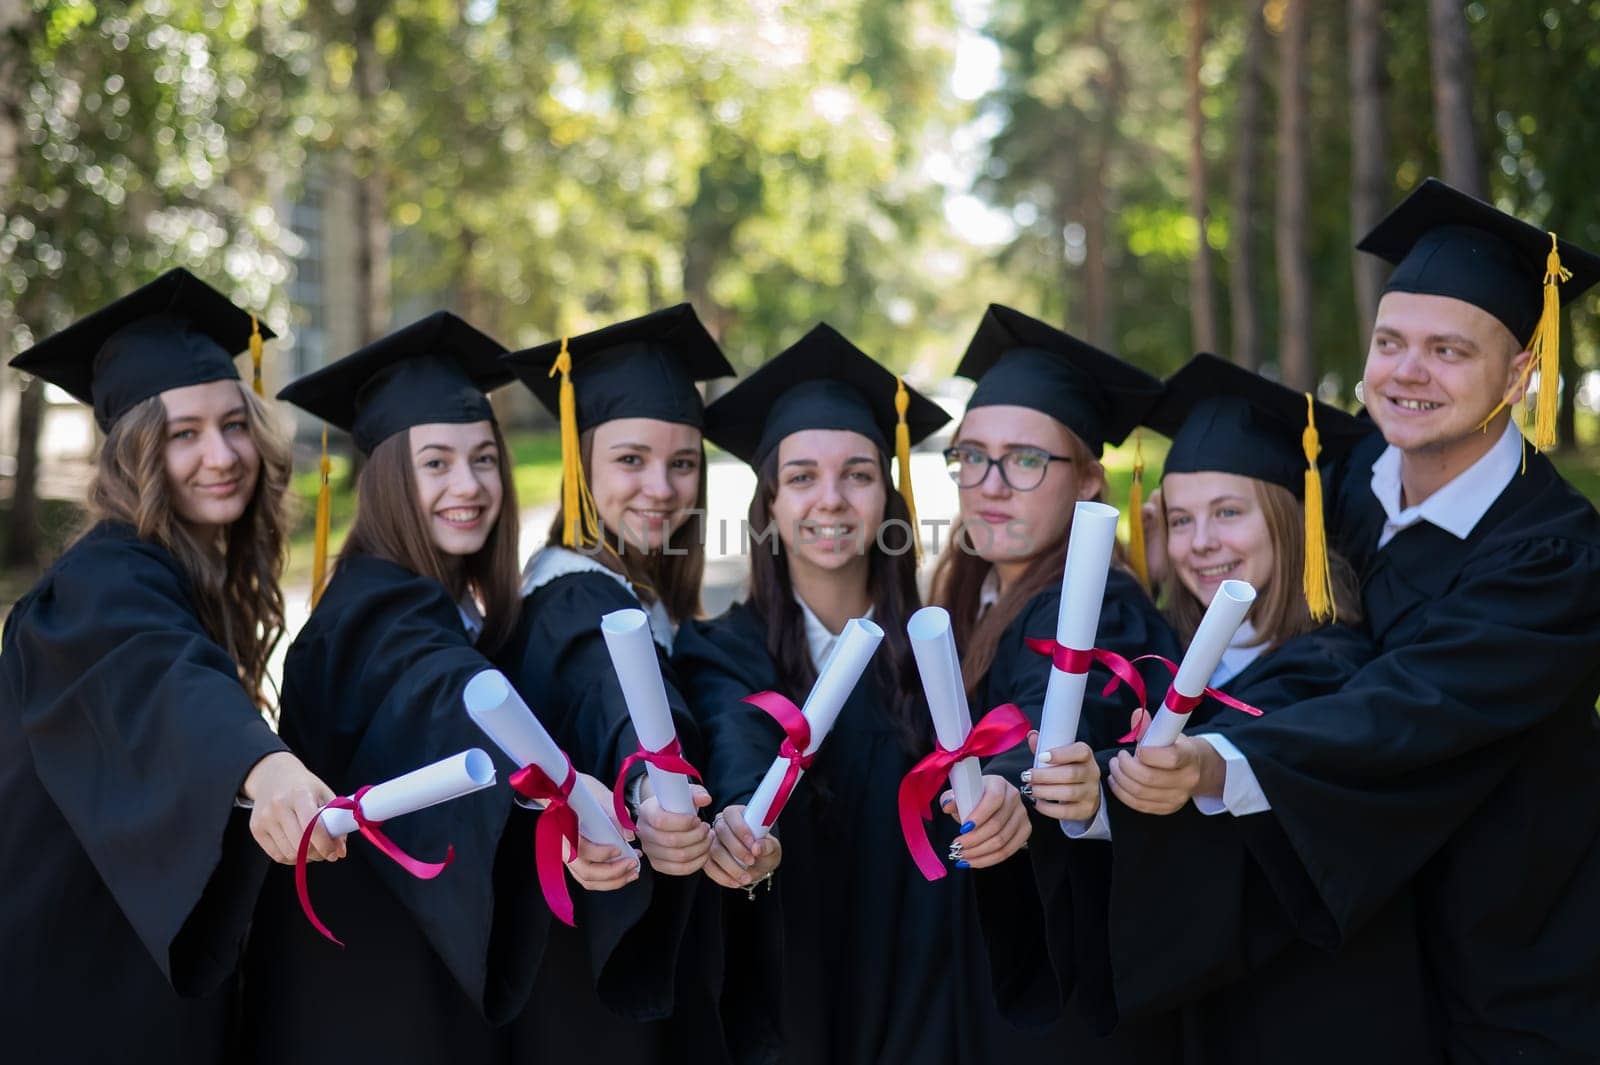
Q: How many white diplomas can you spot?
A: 7